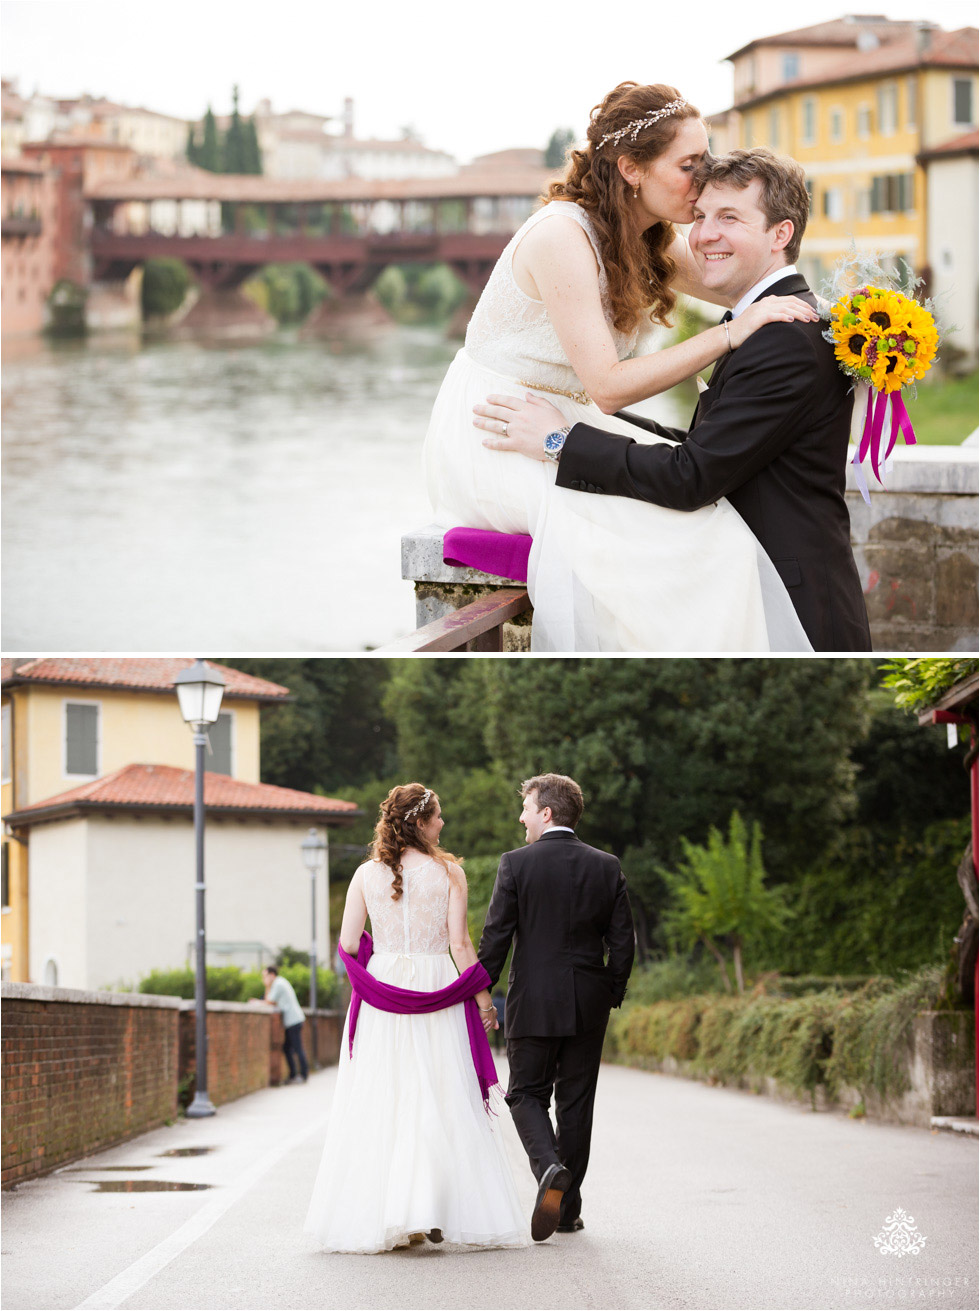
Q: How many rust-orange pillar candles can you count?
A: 0